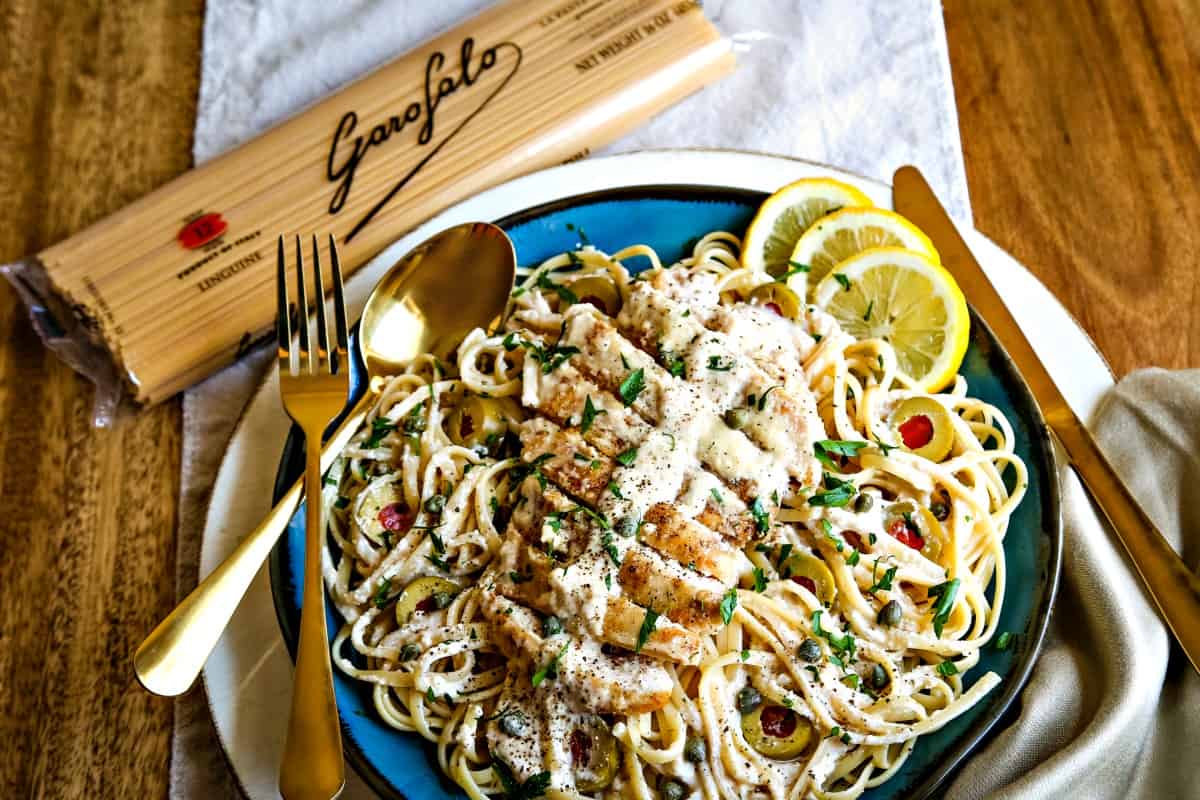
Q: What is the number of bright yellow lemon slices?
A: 3